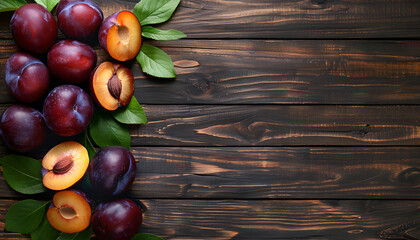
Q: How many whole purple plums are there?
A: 8